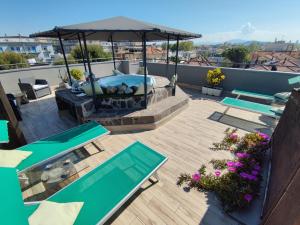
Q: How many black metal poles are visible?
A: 7